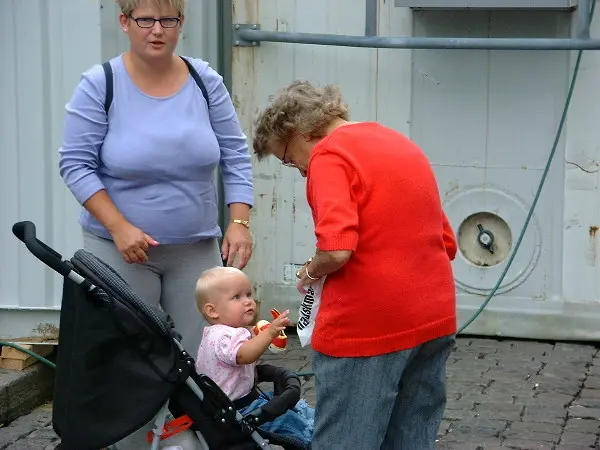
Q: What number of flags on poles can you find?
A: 0